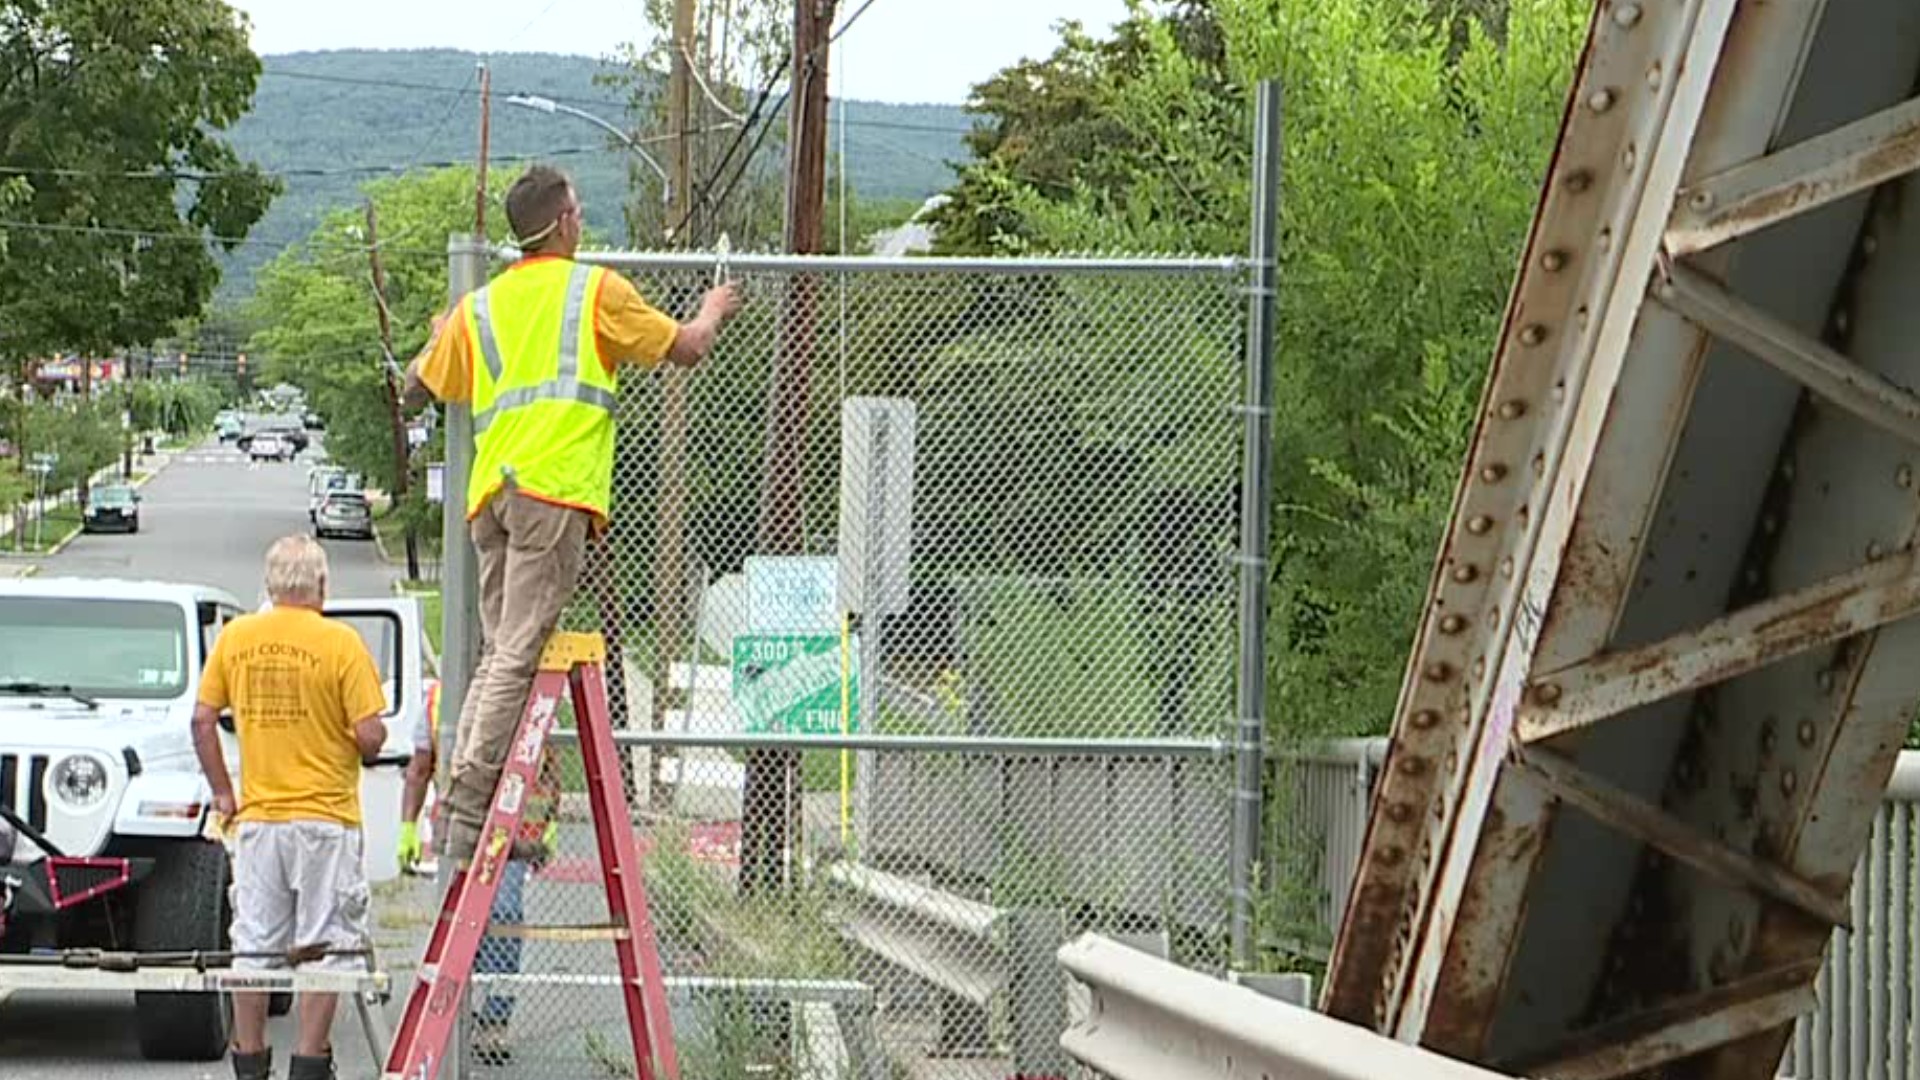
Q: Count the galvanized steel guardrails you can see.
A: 2